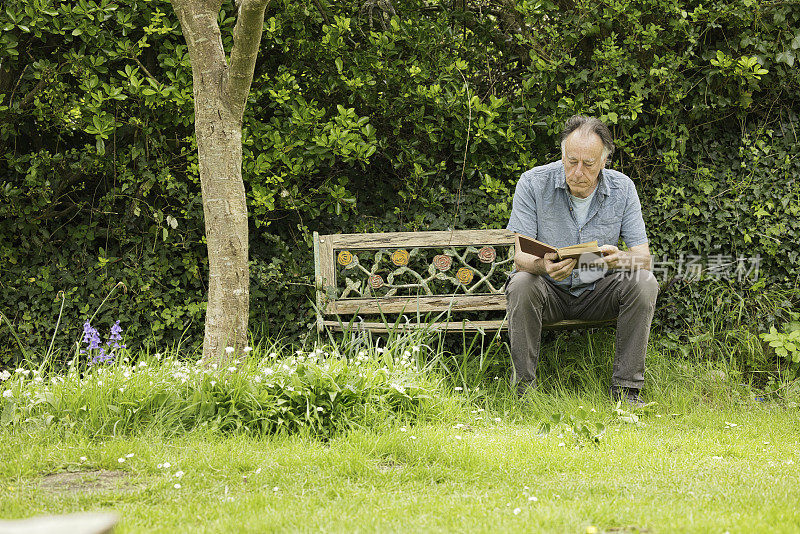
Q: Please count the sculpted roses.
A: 6